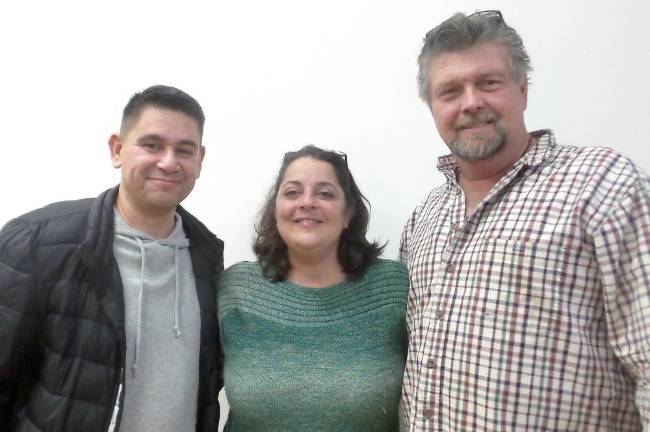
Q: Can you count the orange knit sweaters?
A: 0